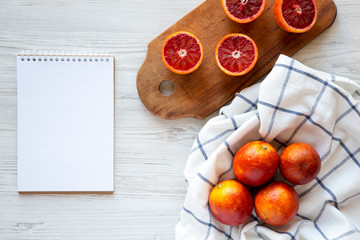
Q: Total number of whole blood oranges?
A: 4